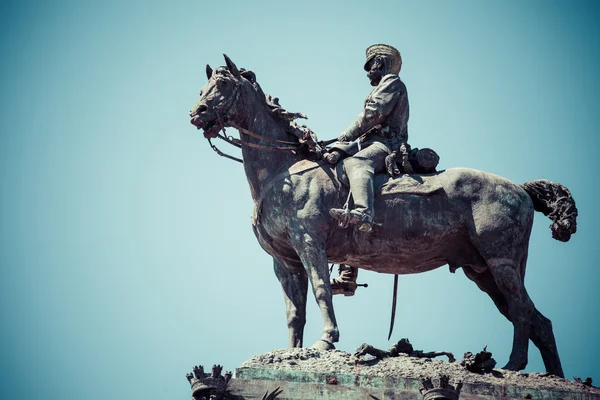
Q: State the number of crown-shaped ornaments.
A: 2